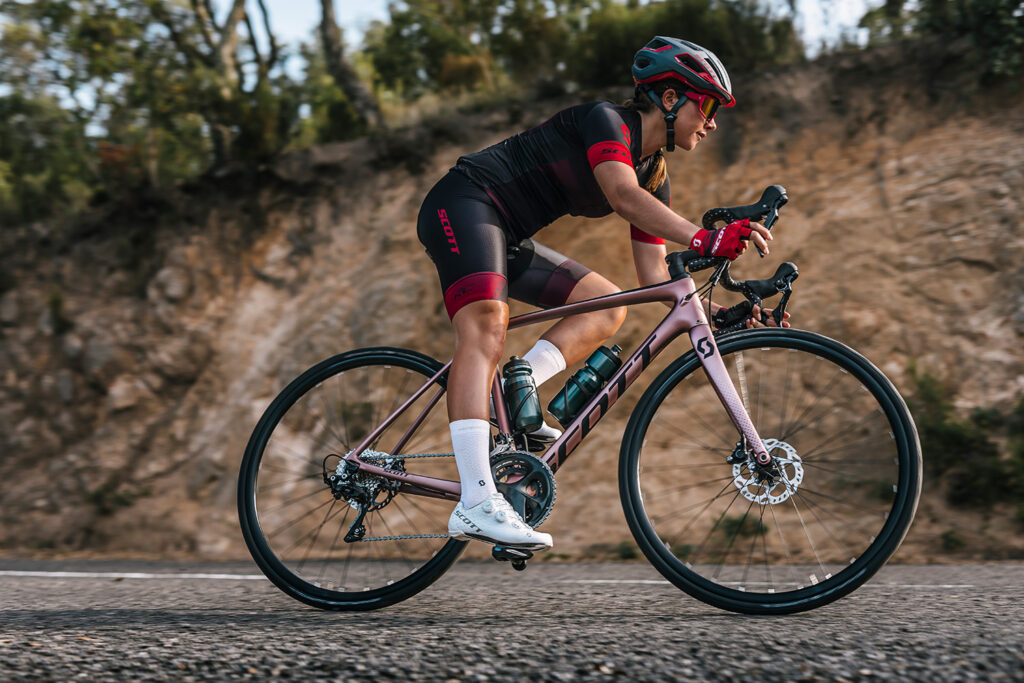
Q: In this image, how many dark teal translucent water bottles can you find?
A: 2